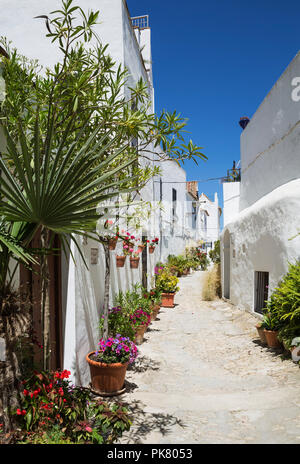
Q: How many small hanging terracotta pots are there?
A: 6